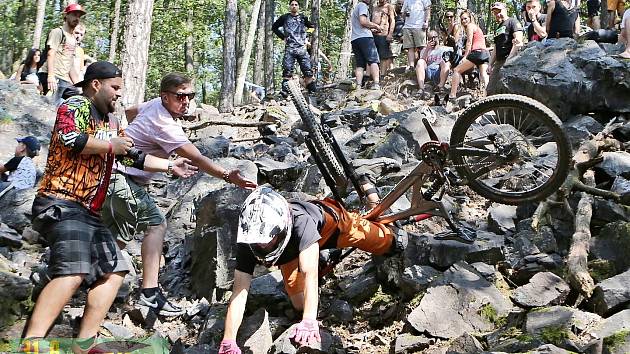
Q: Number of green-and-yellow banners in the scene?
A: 1